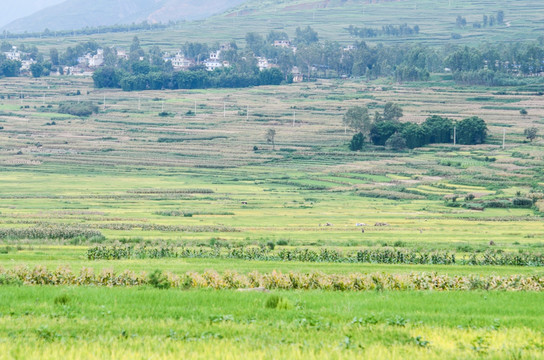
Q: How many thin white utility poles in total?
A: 13